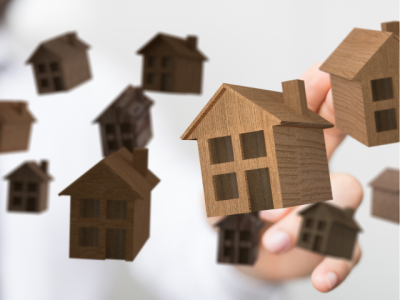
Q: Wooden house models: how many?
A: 11